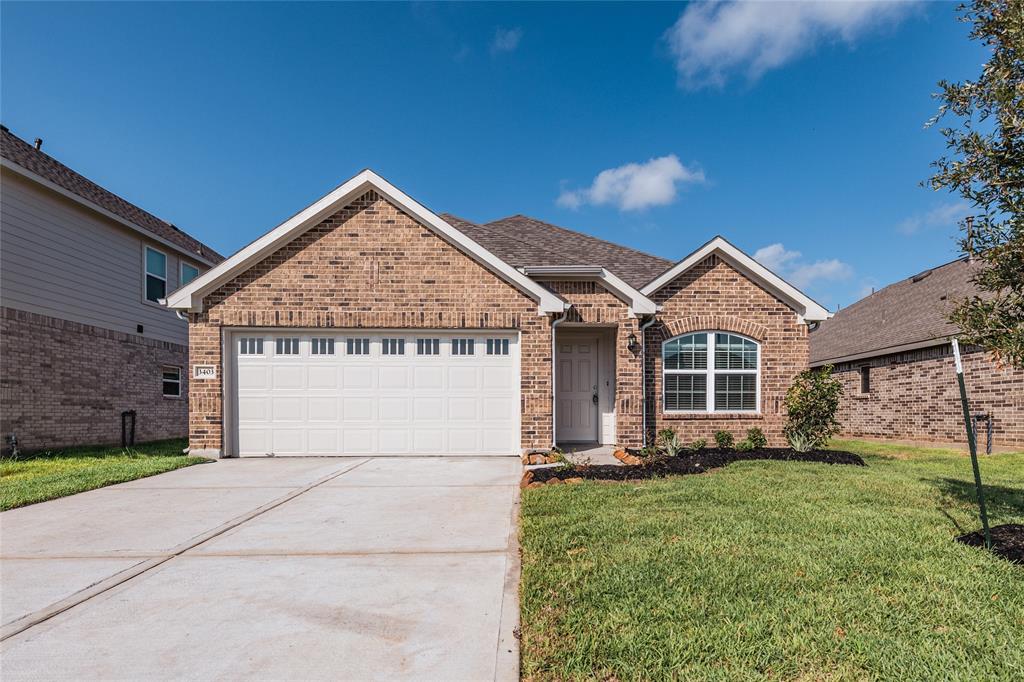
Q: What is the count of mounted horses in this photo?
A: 0